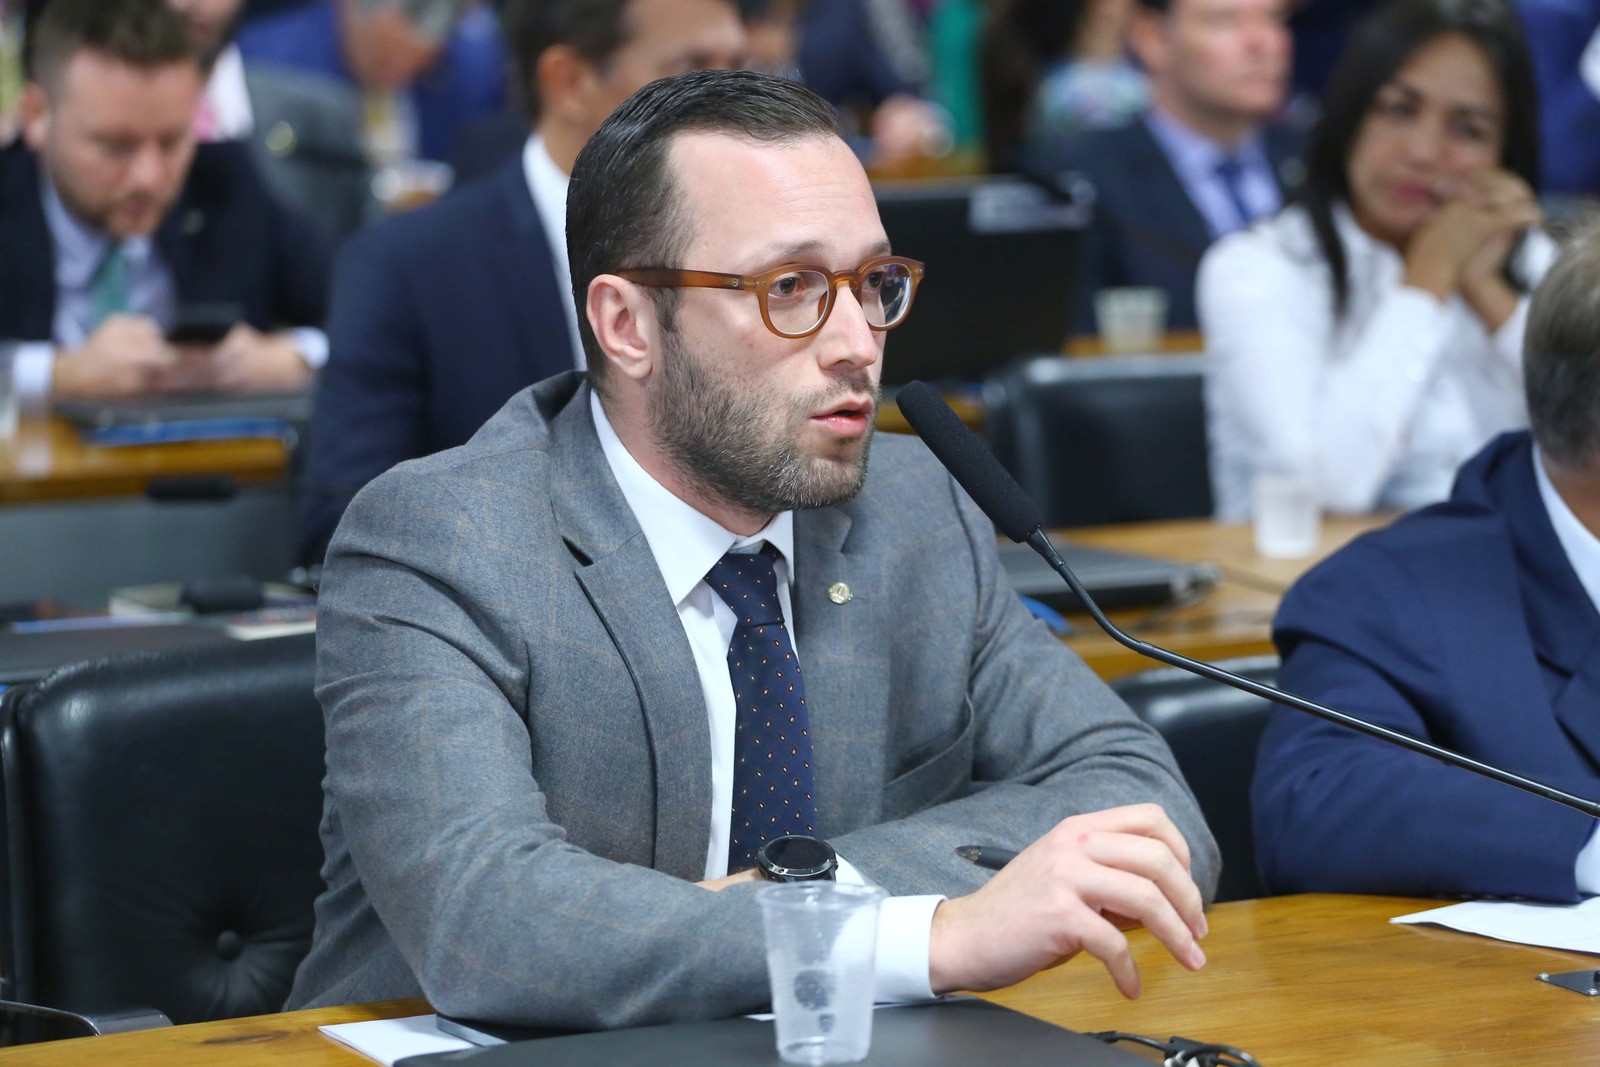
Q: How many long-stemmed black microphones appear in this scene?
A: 1